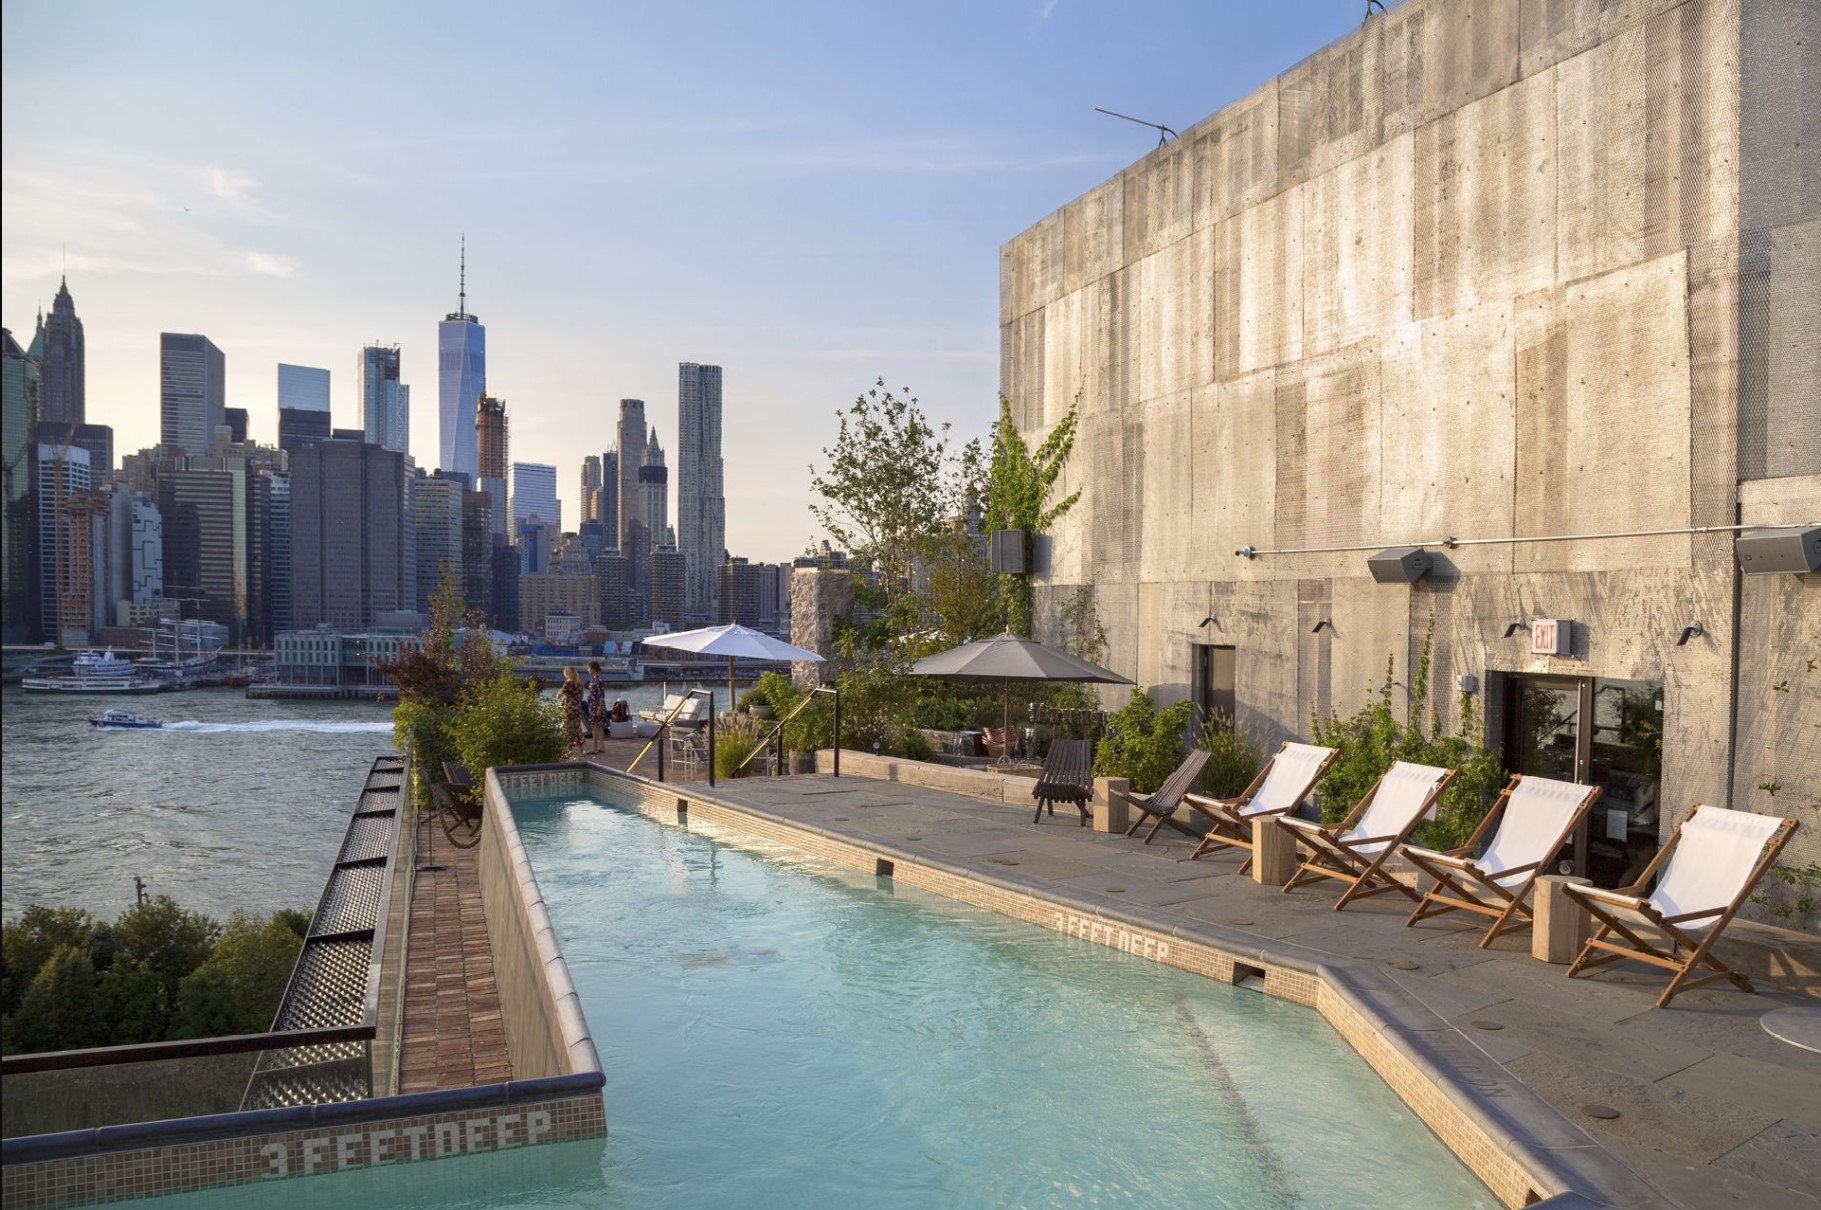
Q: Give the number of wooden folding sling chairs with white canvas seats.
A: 4